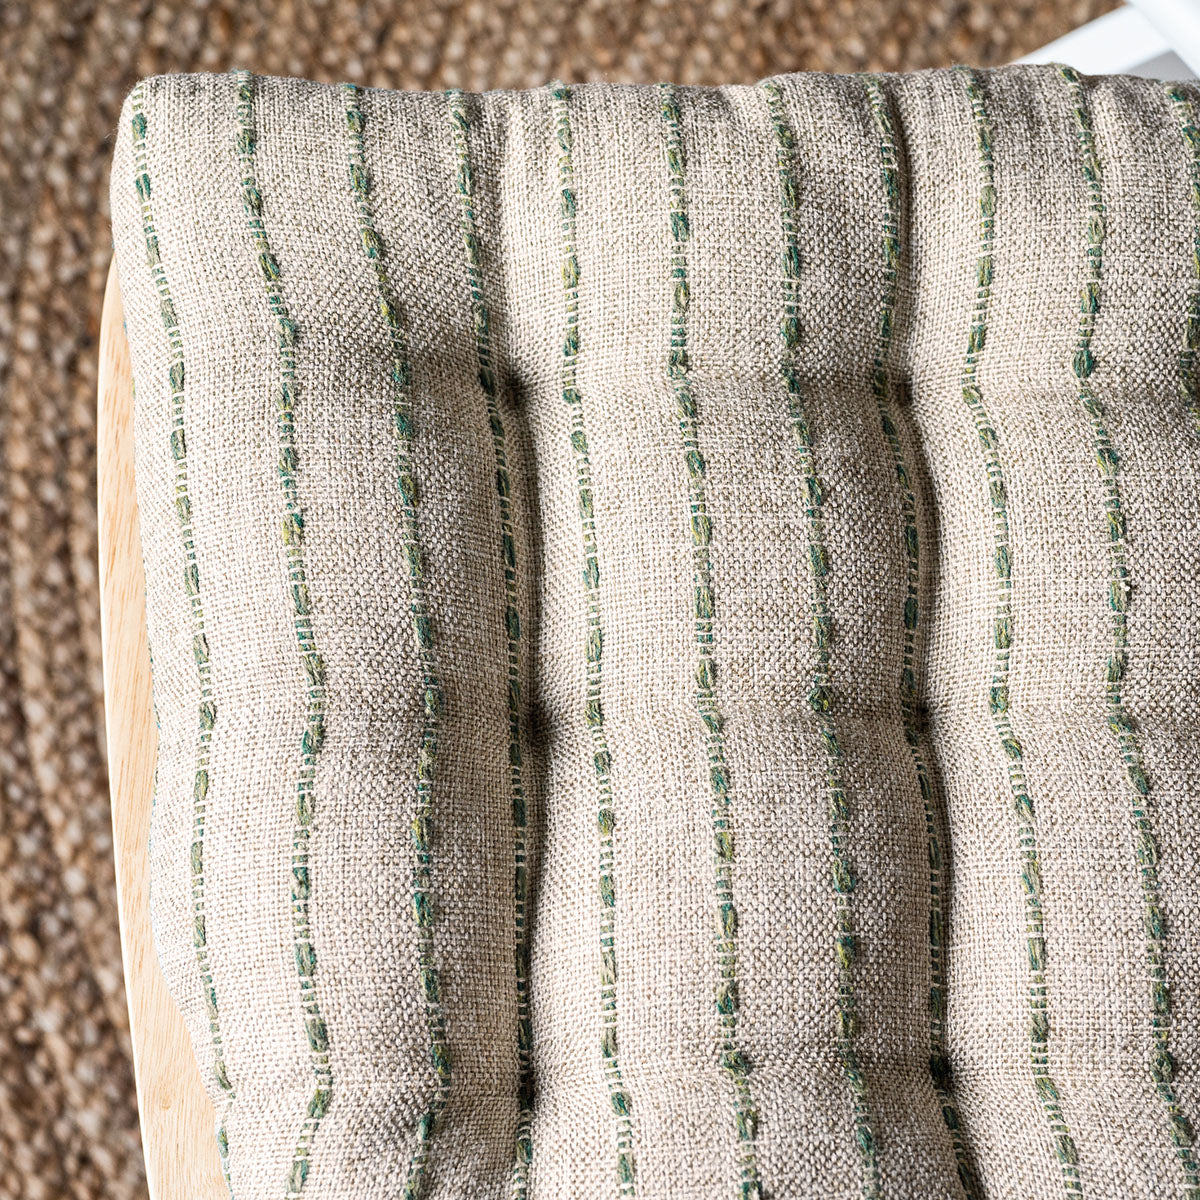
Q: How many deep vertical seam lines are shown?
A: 2